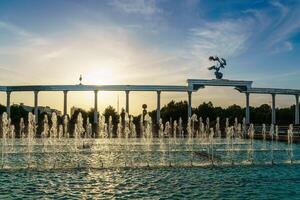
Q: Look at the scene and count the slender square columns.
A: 10